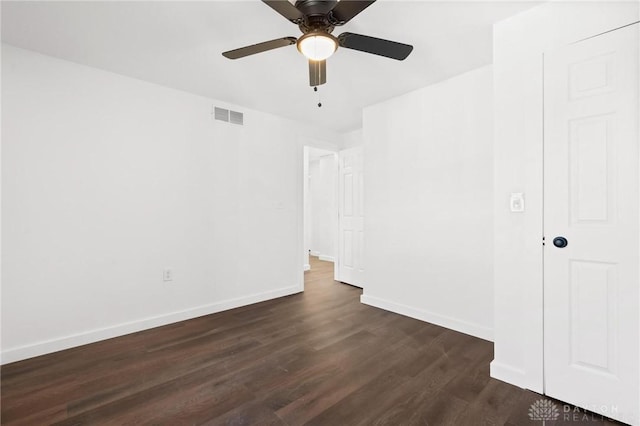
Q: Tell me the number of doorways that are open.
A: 1